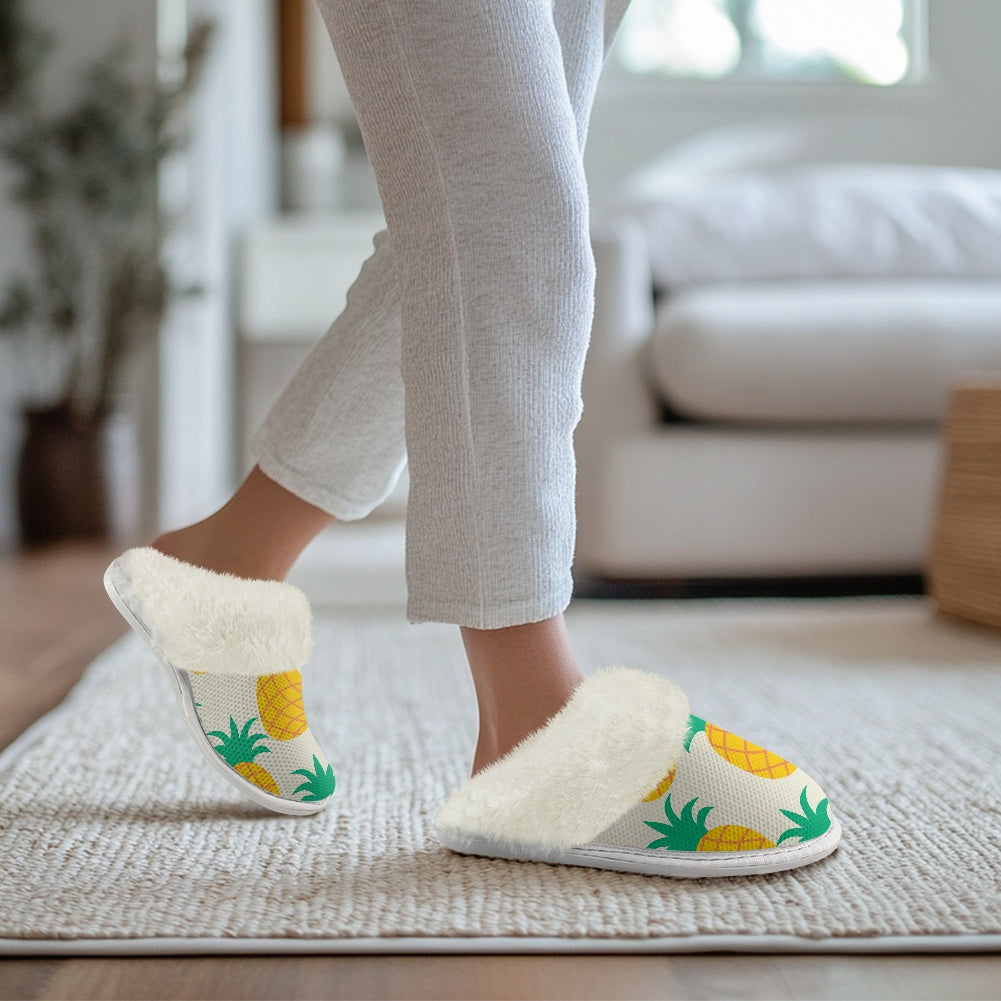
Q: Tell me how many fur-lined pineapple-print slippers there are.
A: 2